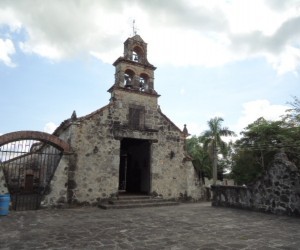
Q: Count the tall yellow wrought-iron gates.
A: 0